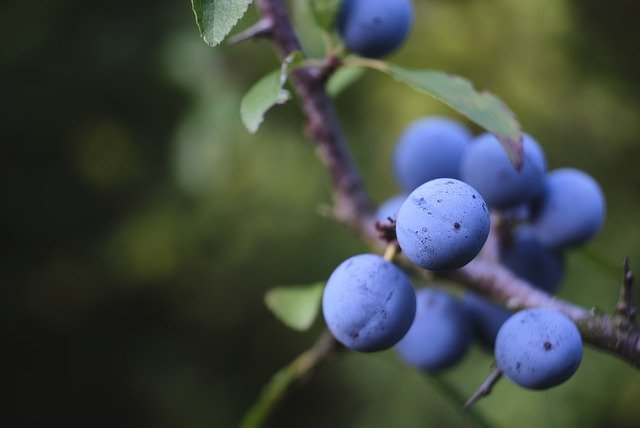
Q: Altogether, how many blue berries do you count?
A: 11